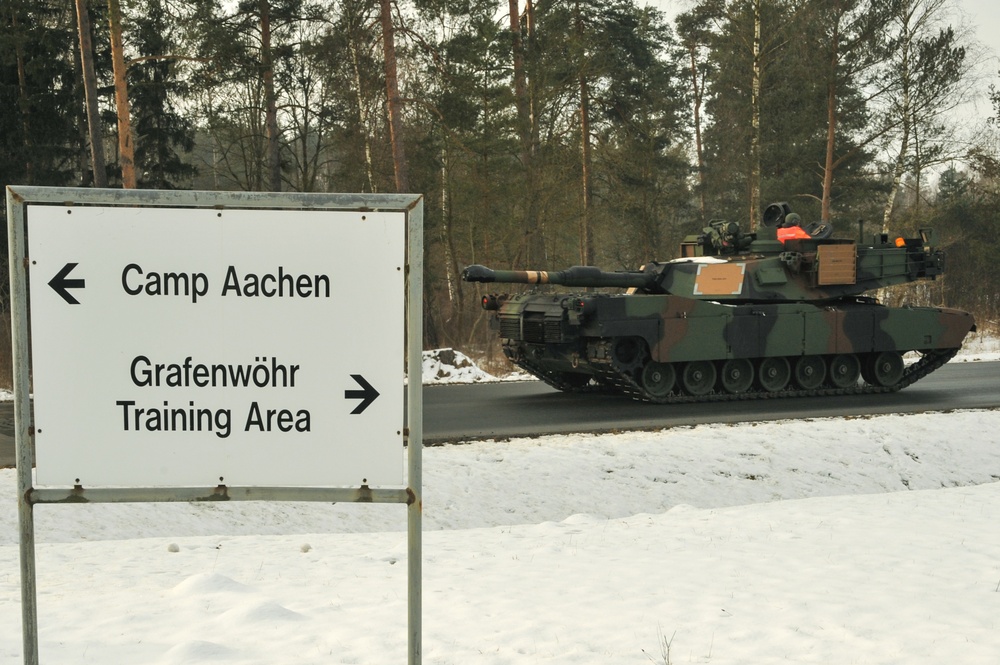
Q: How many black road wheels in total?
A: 7